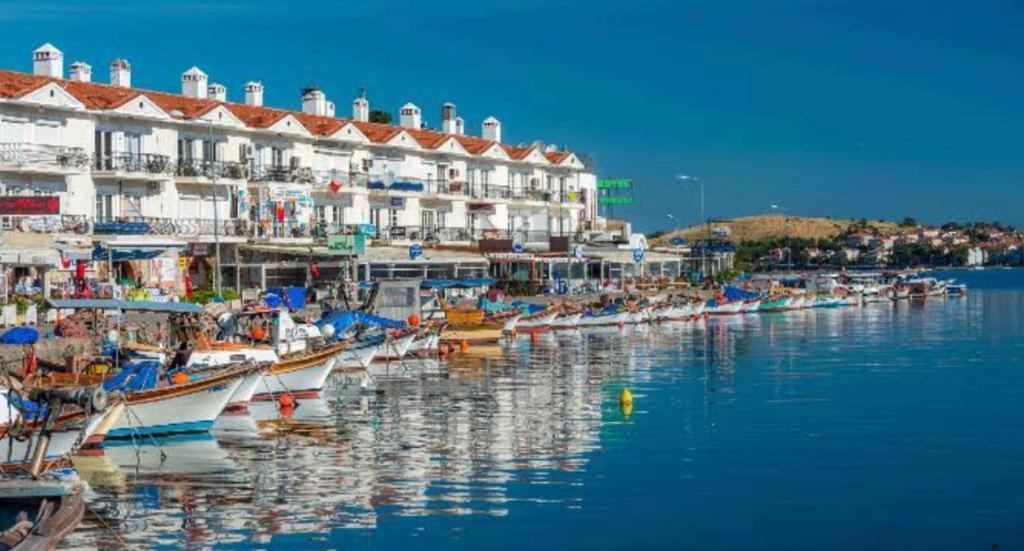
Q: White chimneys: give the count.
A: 13